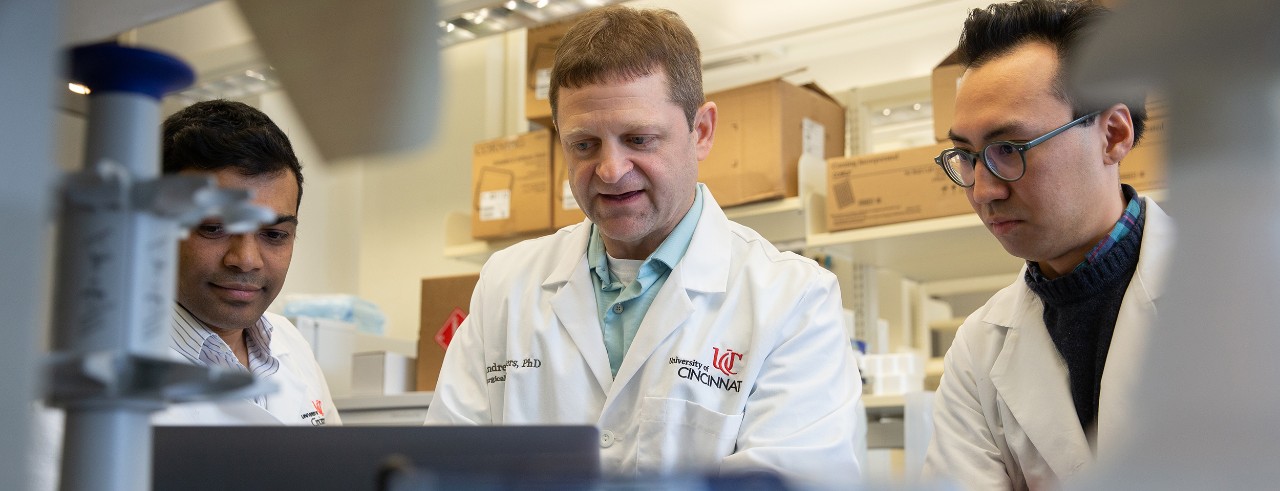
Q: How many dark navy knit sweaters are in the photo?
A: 1